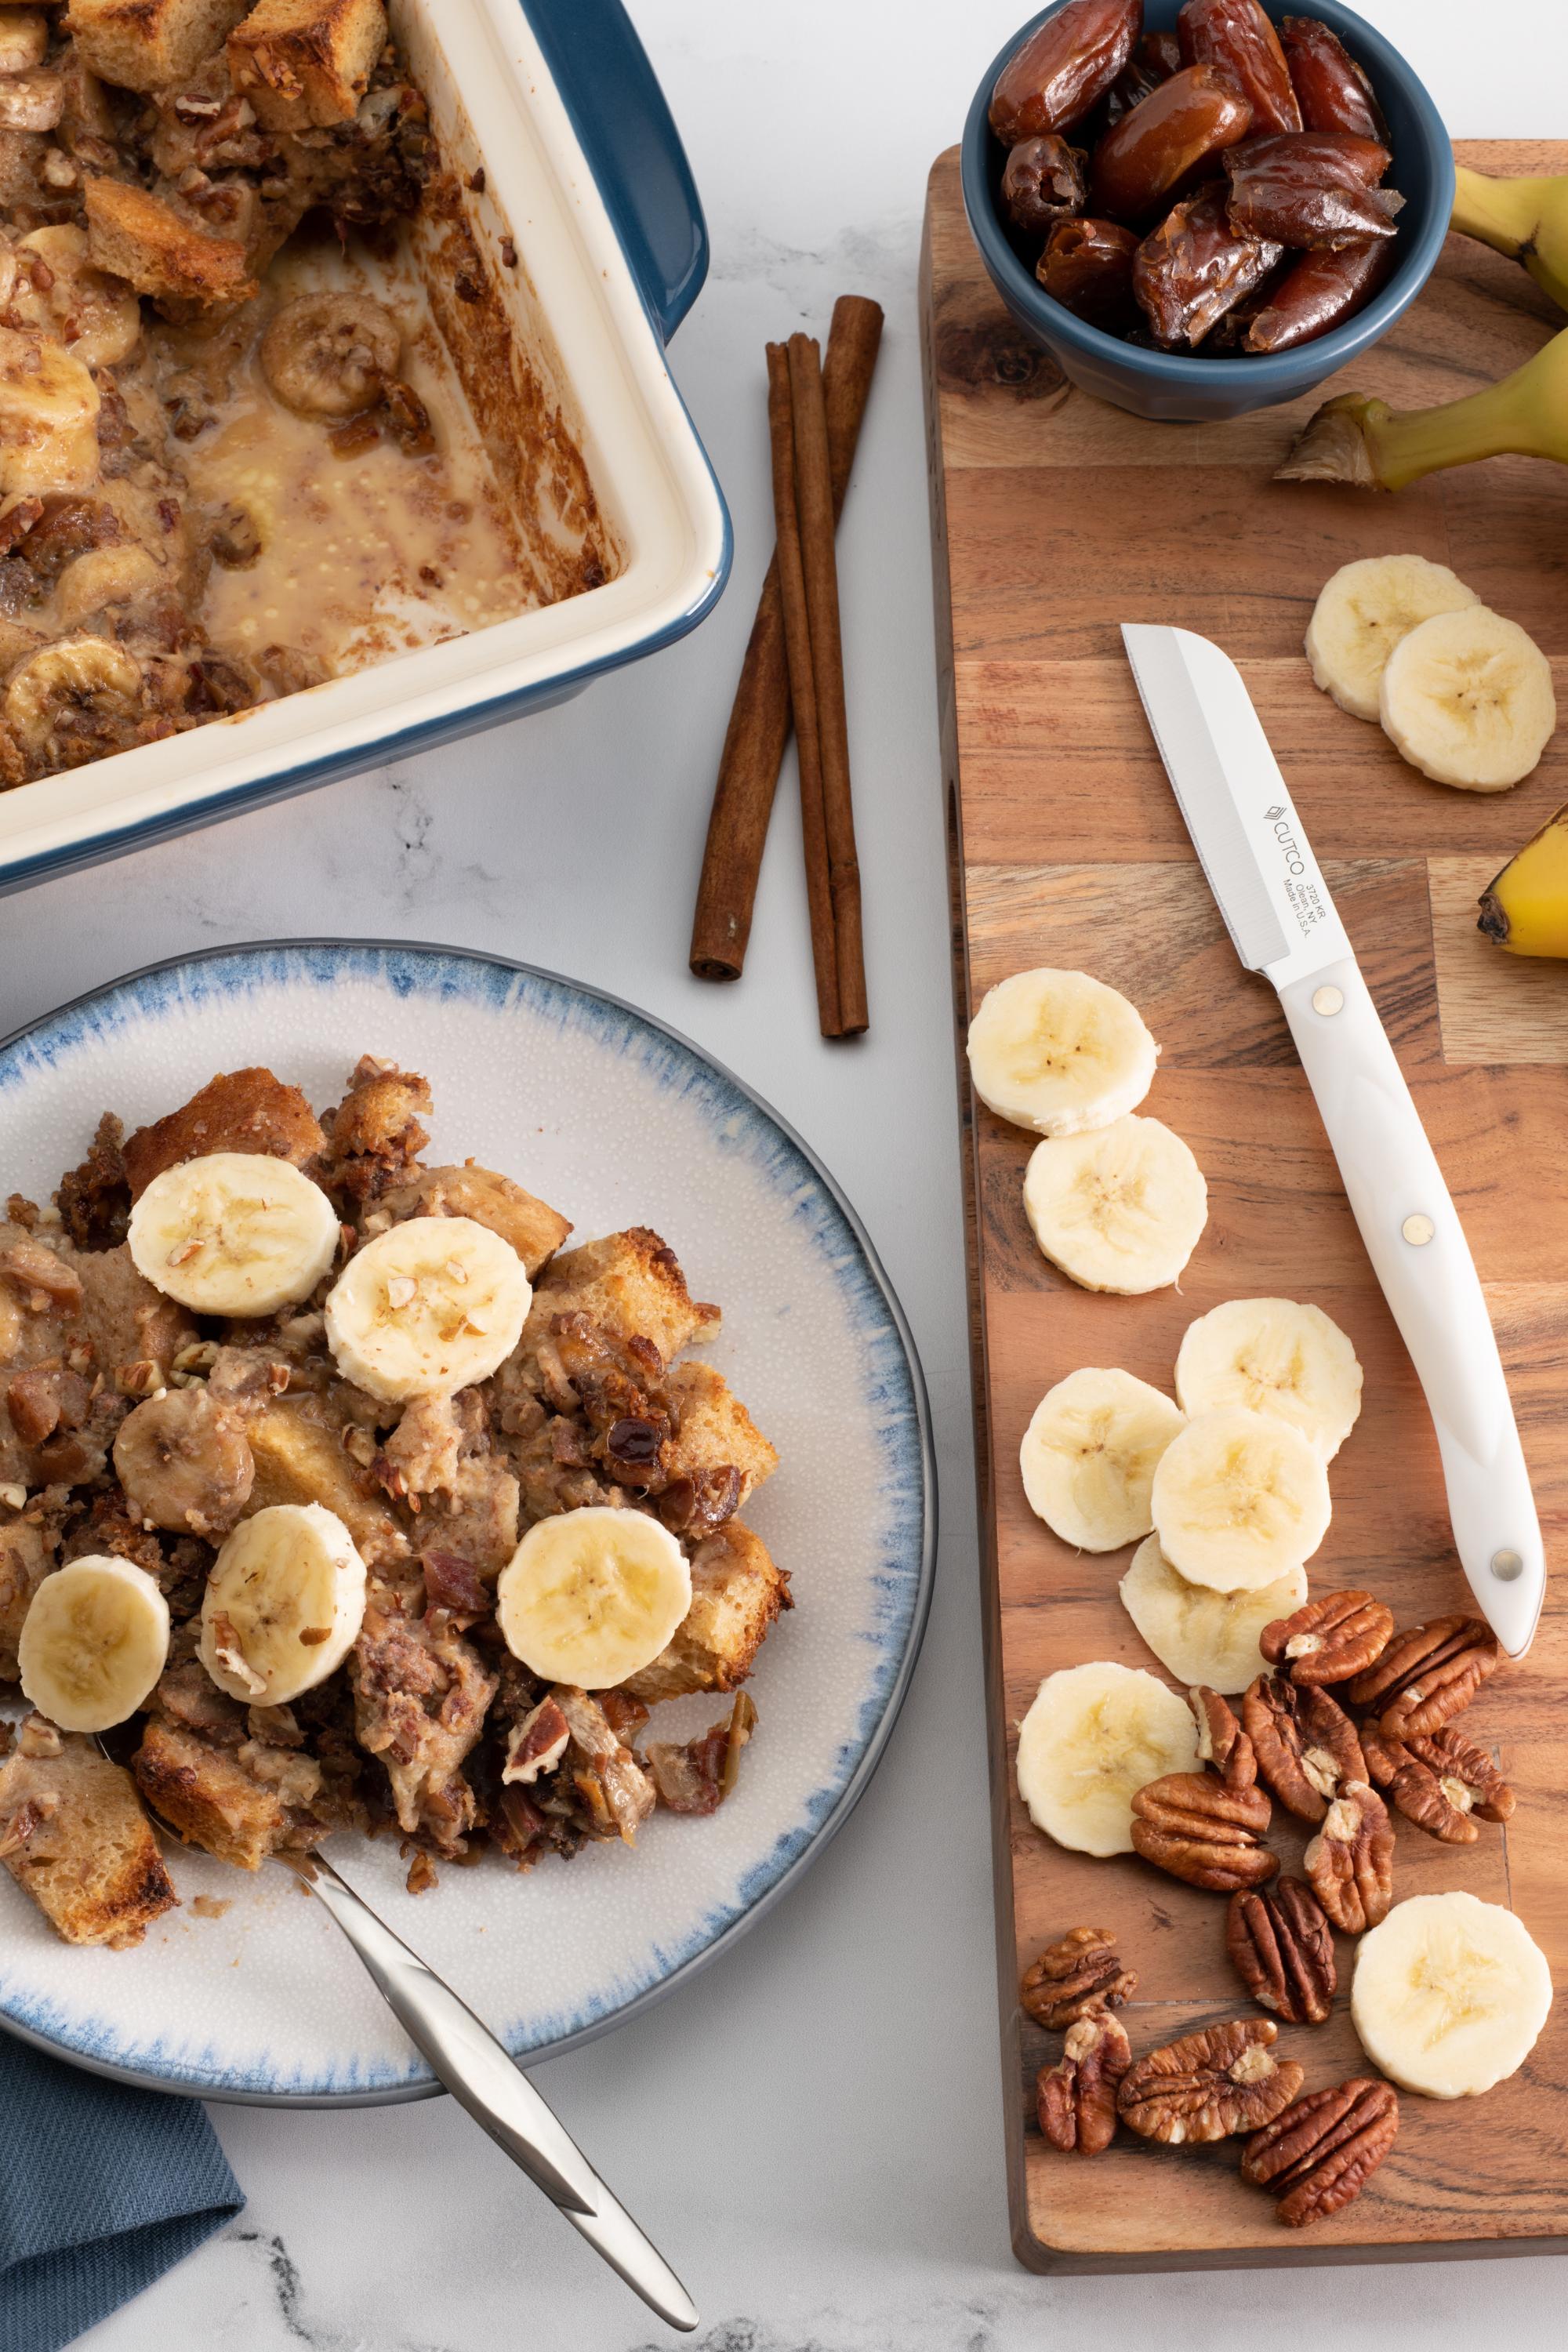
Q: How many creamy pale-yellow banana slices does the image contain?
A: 15